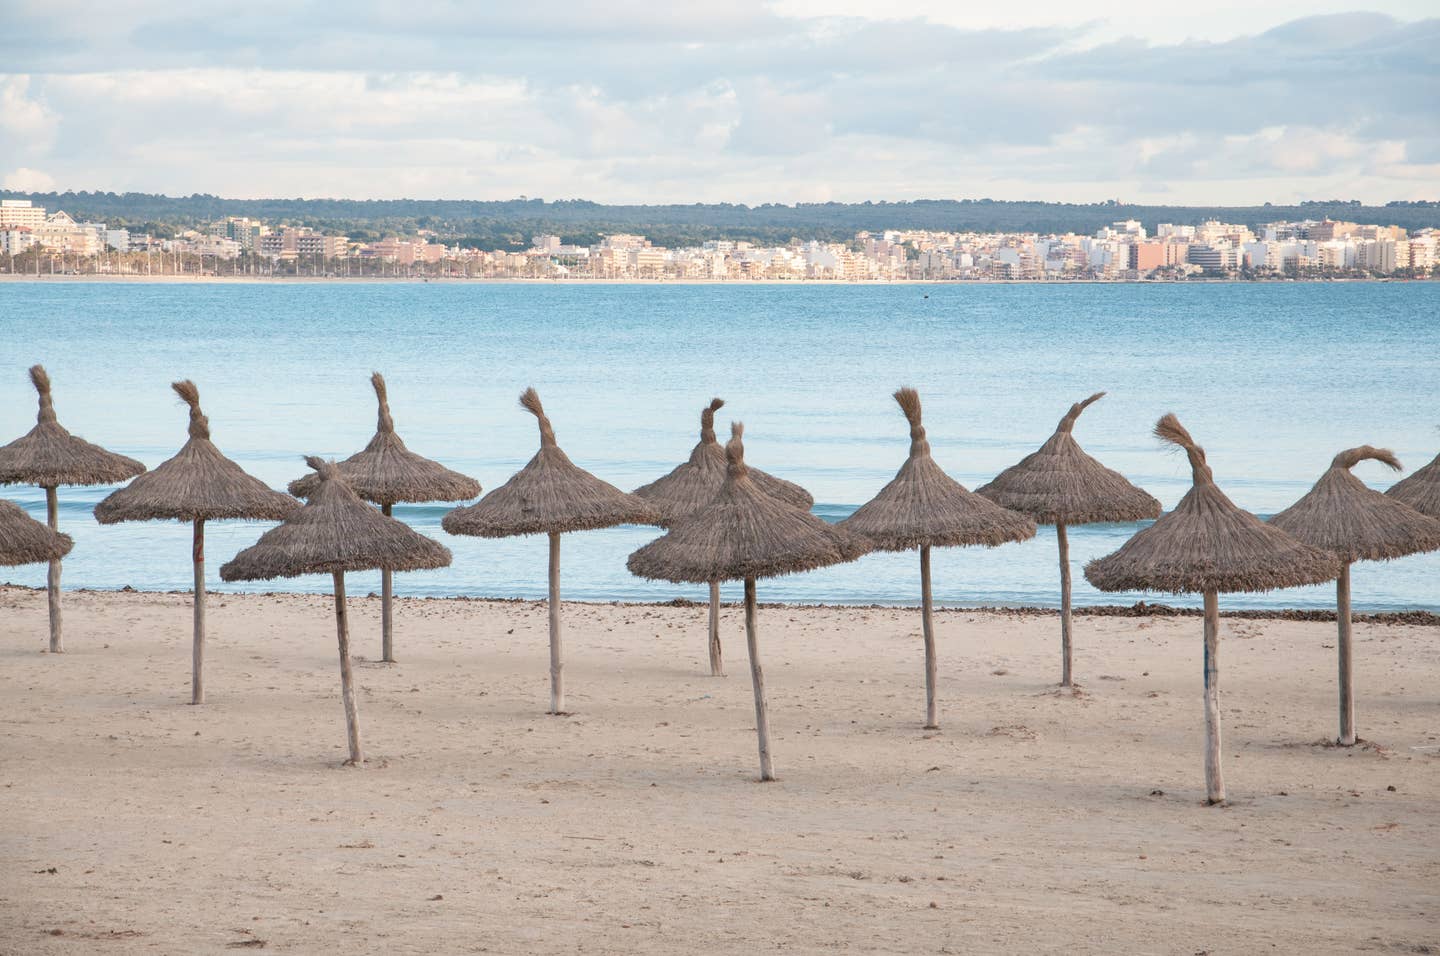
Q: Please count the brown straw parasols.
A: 13